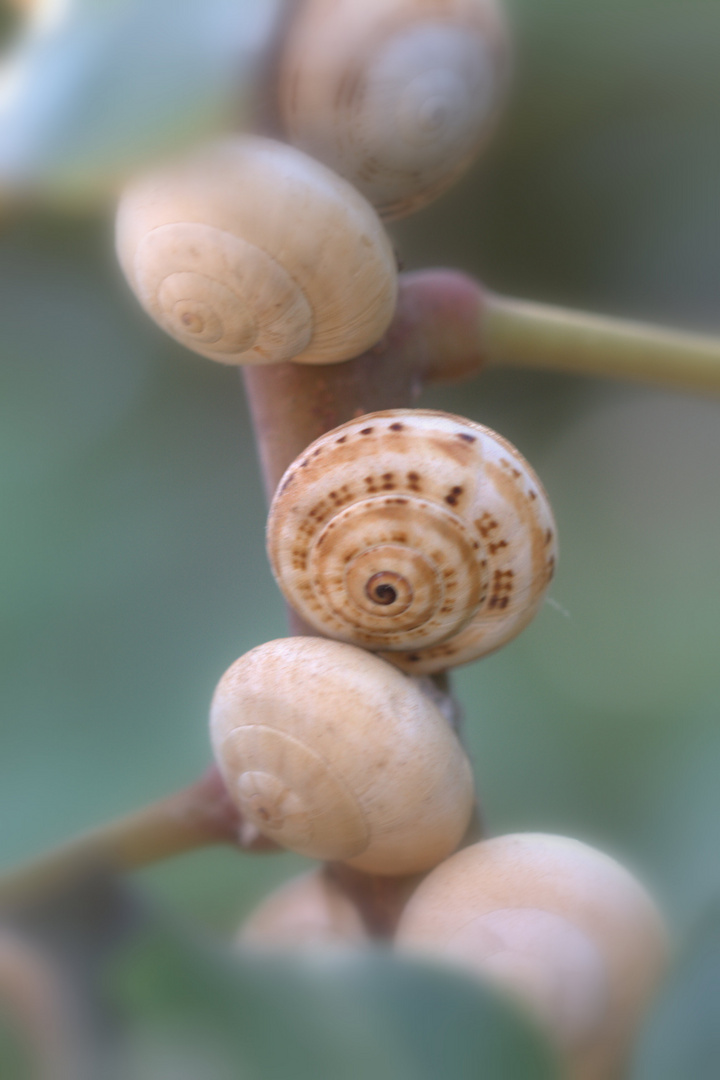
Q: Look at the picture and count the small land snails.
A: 6